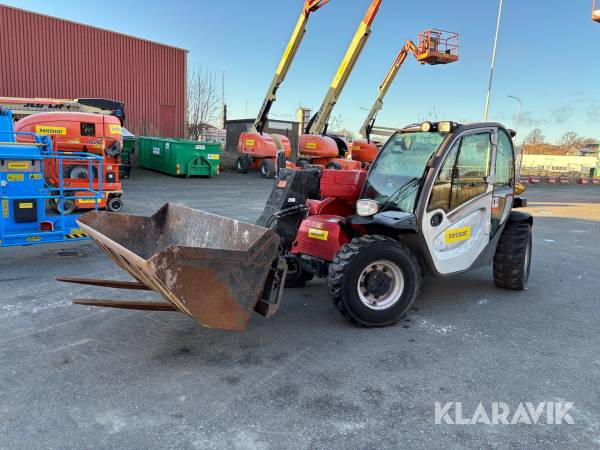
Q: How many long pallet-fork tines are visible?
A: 2